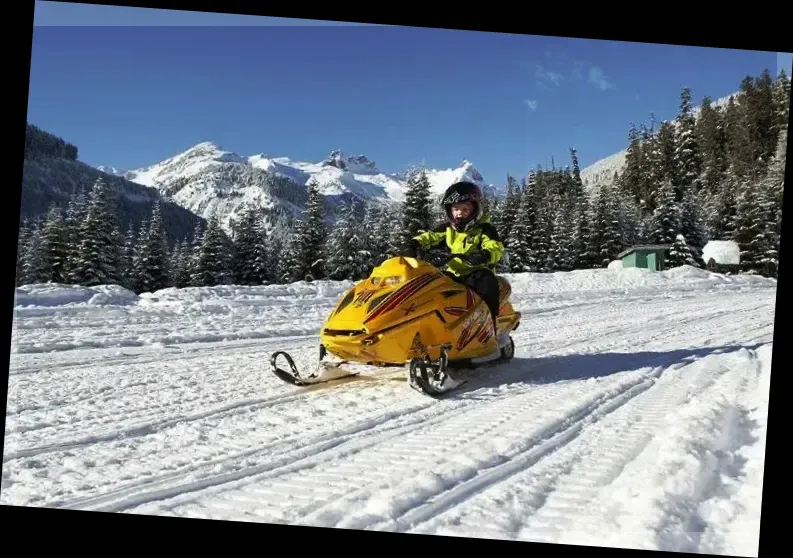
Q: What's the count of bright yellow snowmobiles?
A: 1